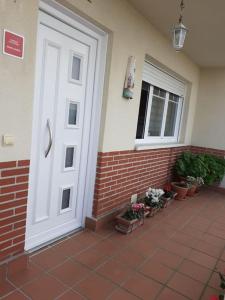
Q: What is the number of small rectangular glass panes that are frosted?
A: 4